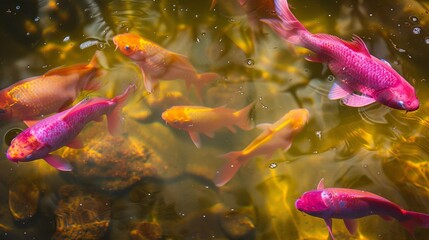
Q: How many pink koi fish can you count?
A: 3